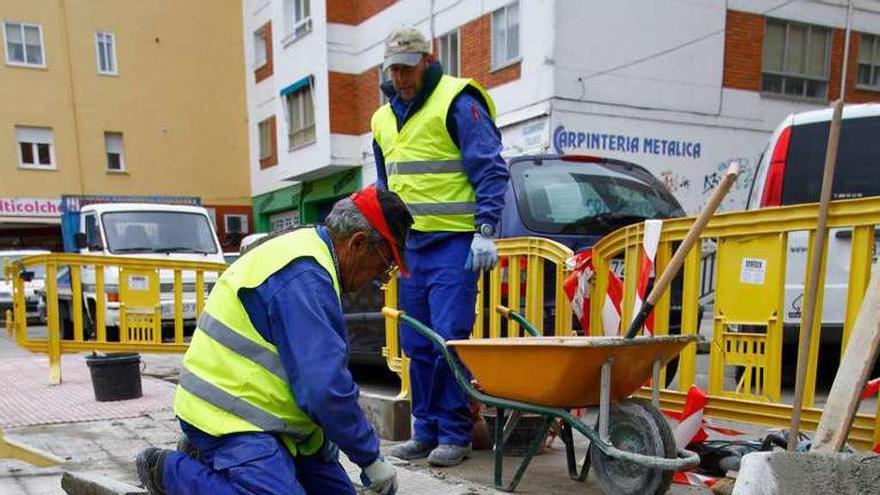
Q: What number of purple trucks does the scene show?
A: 0